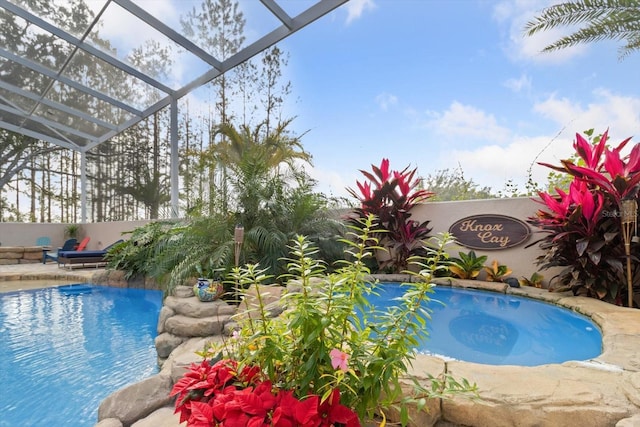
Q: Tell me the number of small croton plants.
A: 3